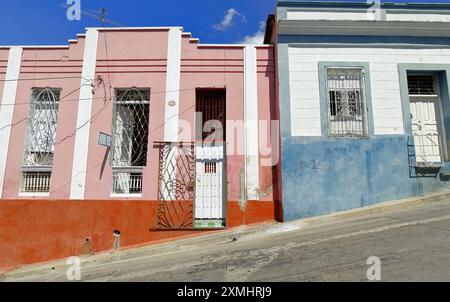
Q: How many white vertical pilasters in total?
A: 4